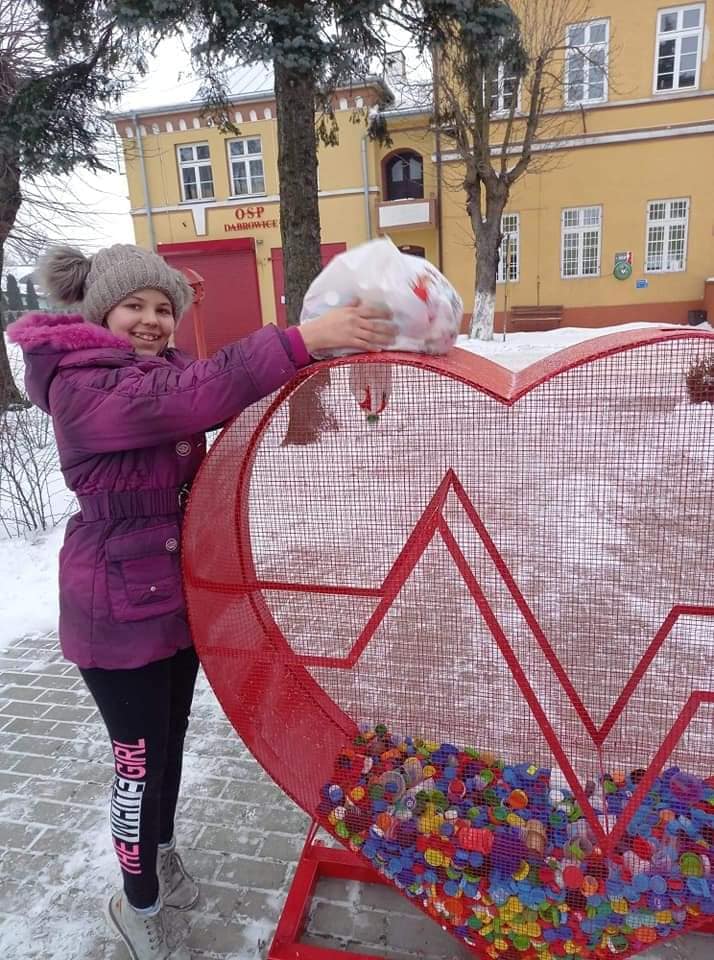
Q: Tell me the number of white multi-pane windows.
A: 8